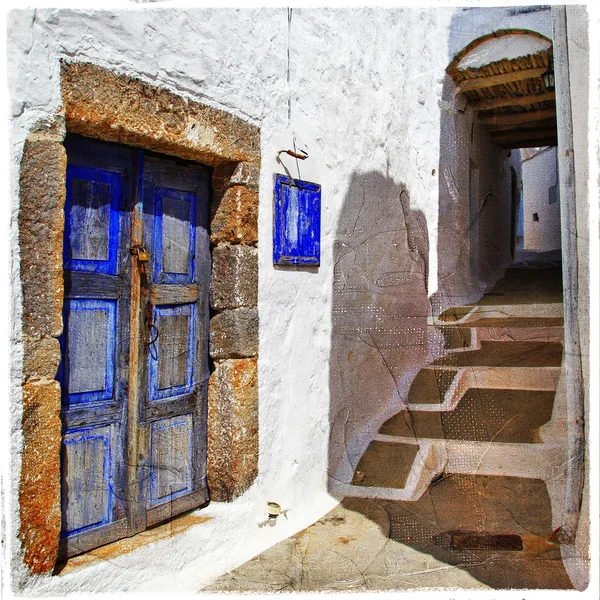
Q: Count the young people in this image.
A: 0